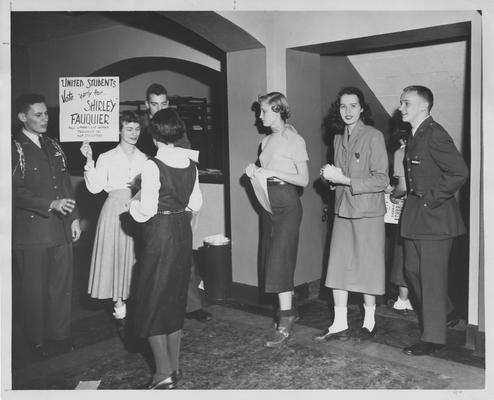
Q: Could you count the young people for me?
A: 8